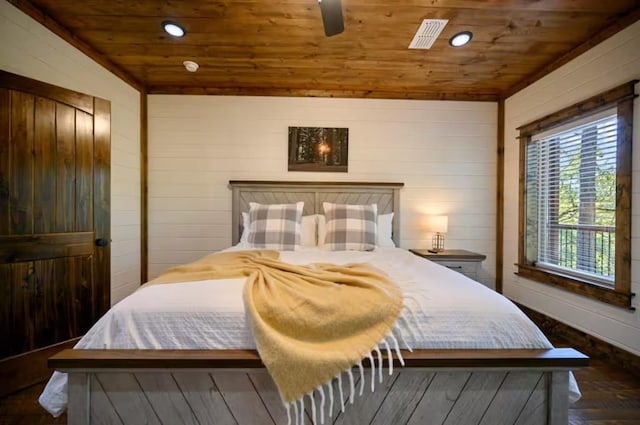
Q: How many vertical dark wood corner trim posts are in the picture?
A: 2